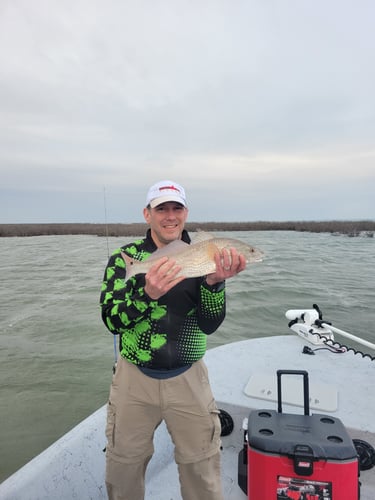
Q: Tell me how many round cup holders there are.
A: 4